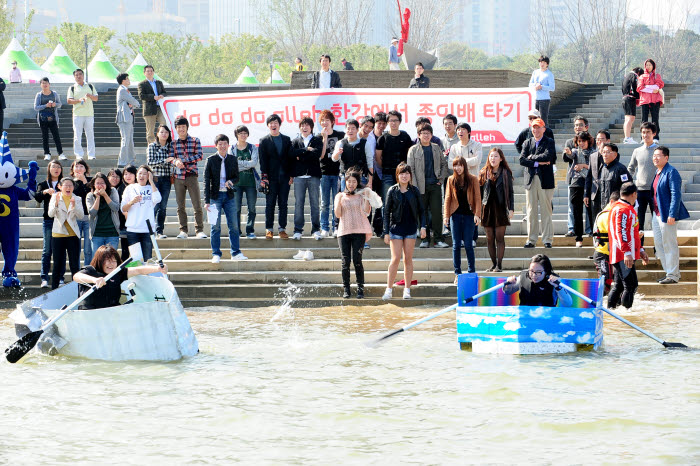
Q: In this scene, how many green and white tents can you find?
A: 6